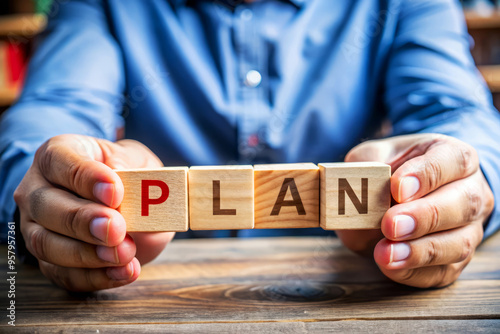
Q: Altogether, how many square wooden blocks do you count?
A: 4